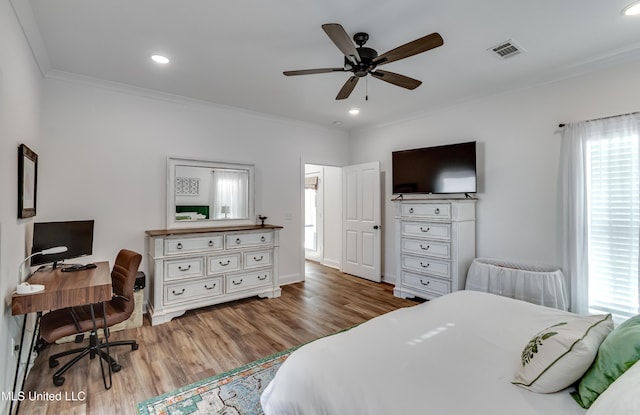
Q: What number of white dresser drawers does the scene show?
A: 12